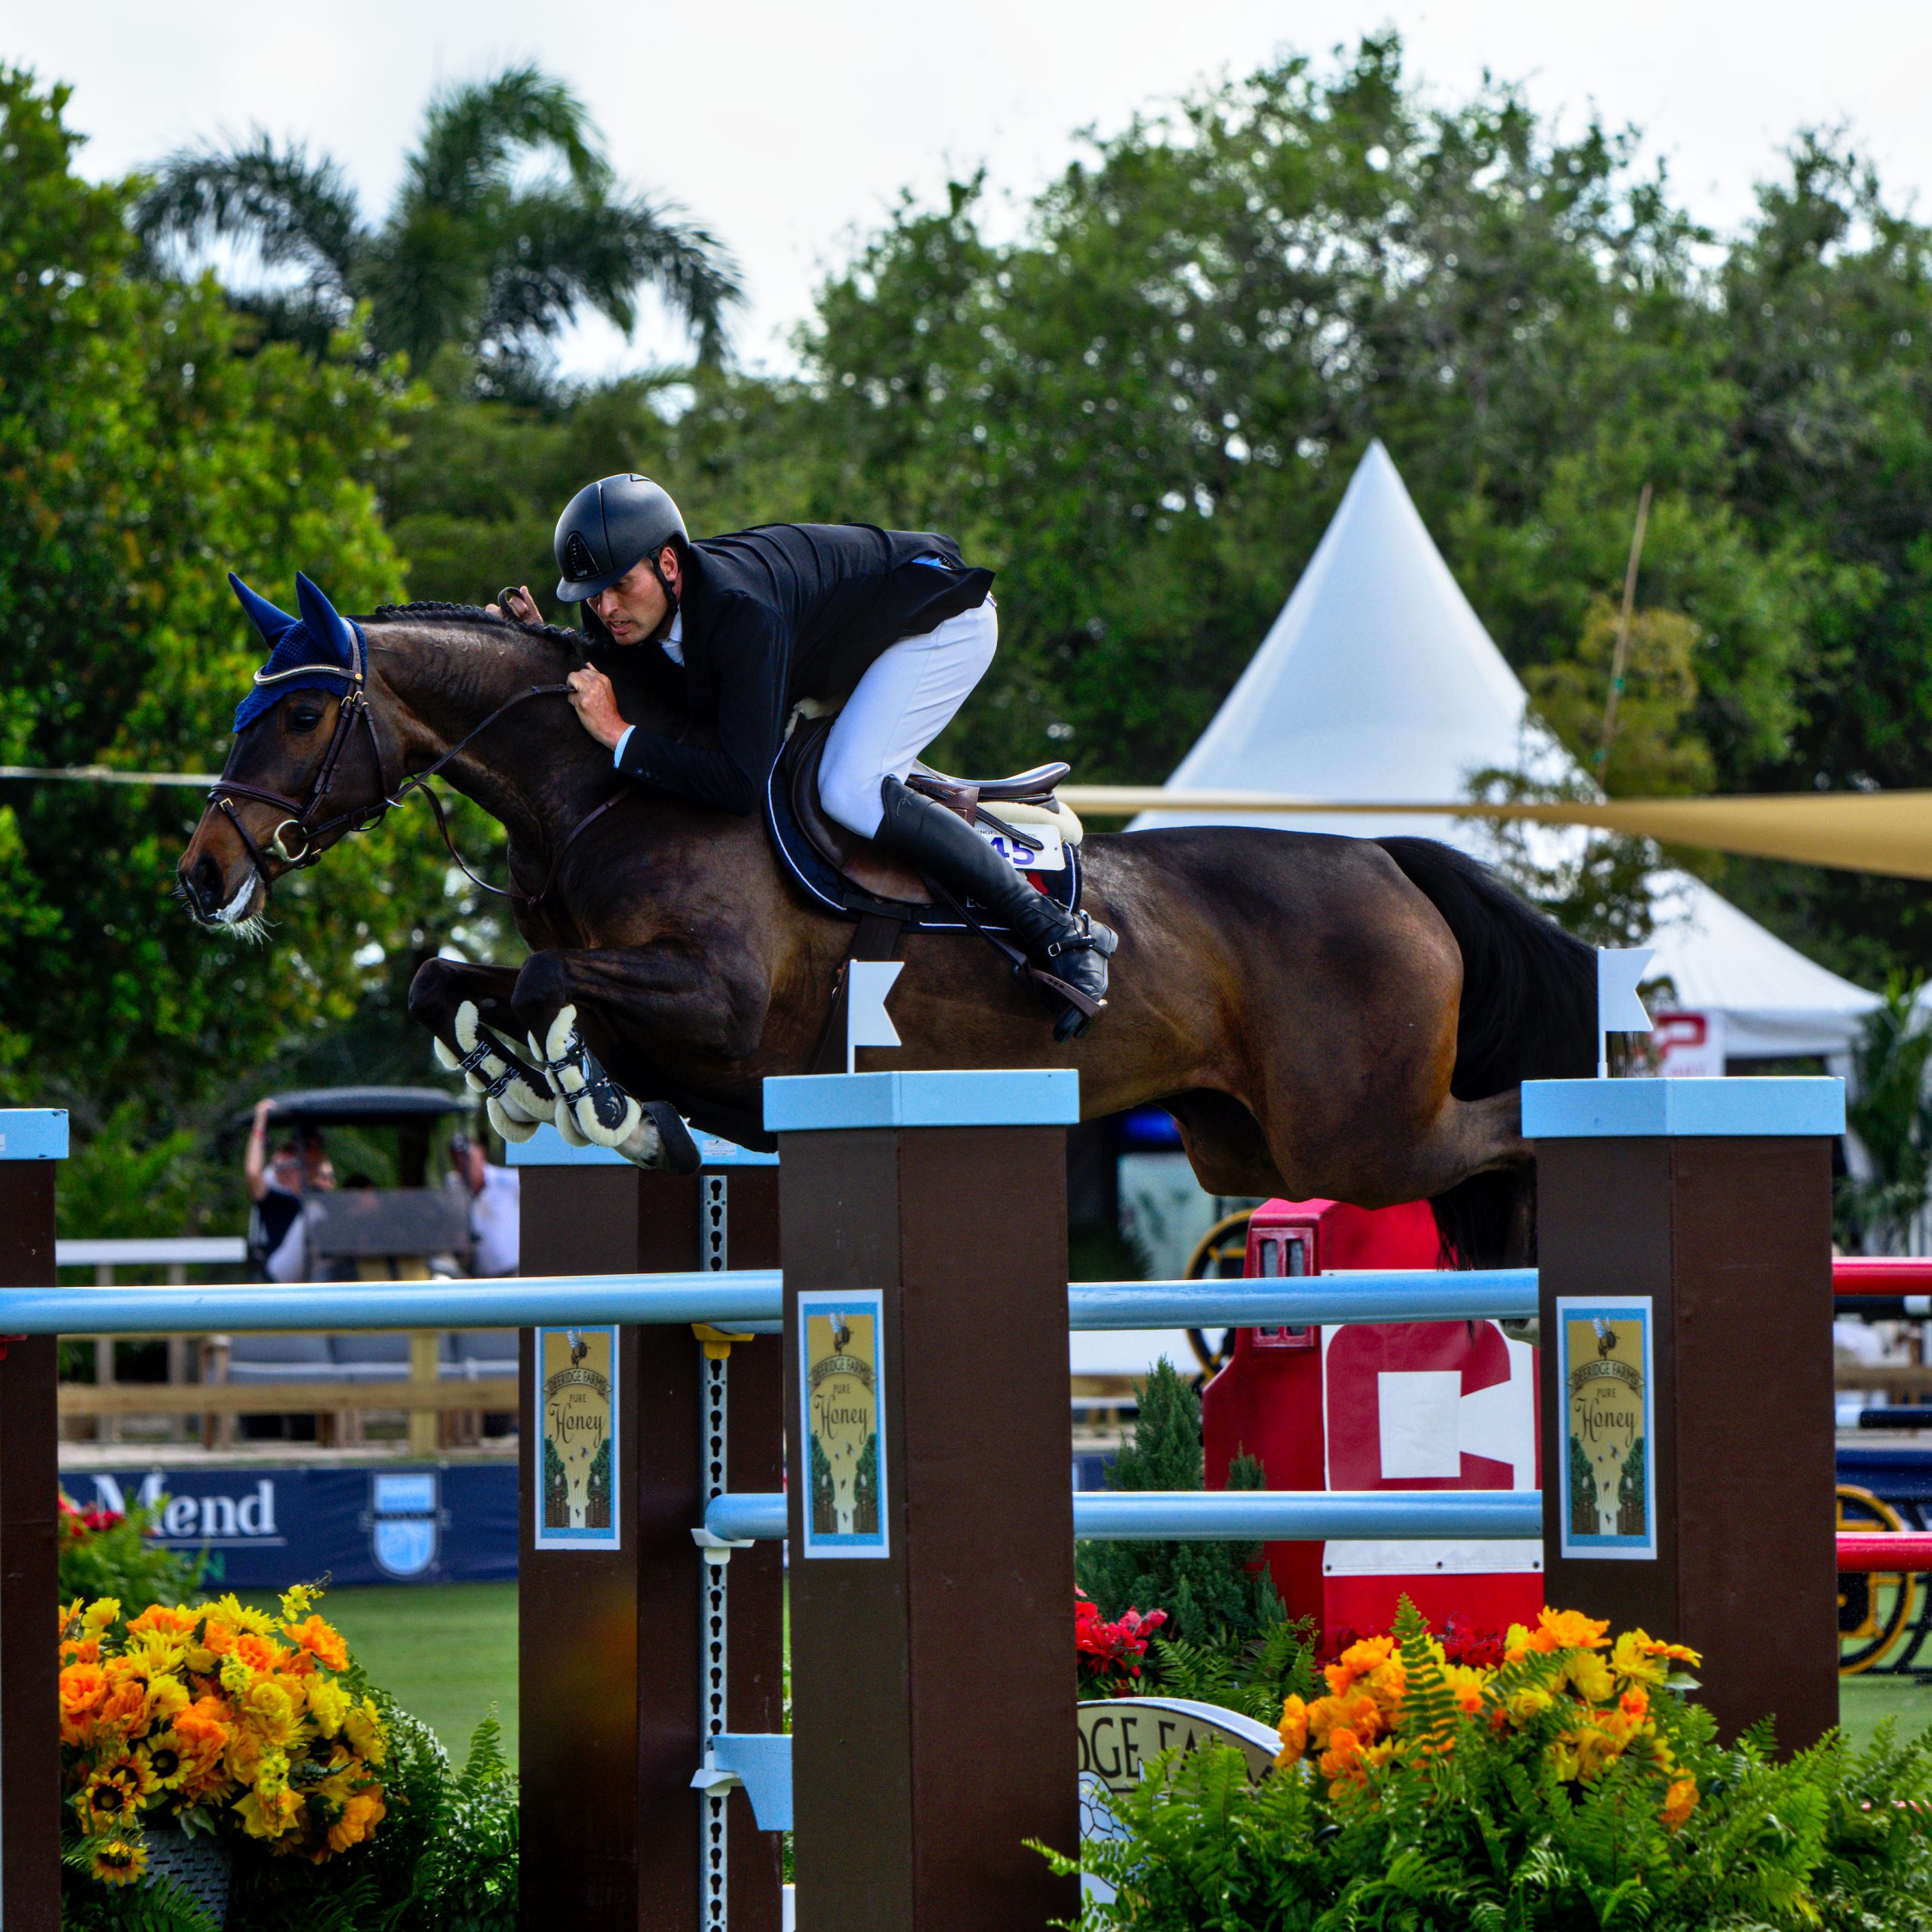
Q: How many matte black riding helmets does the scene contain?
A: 1